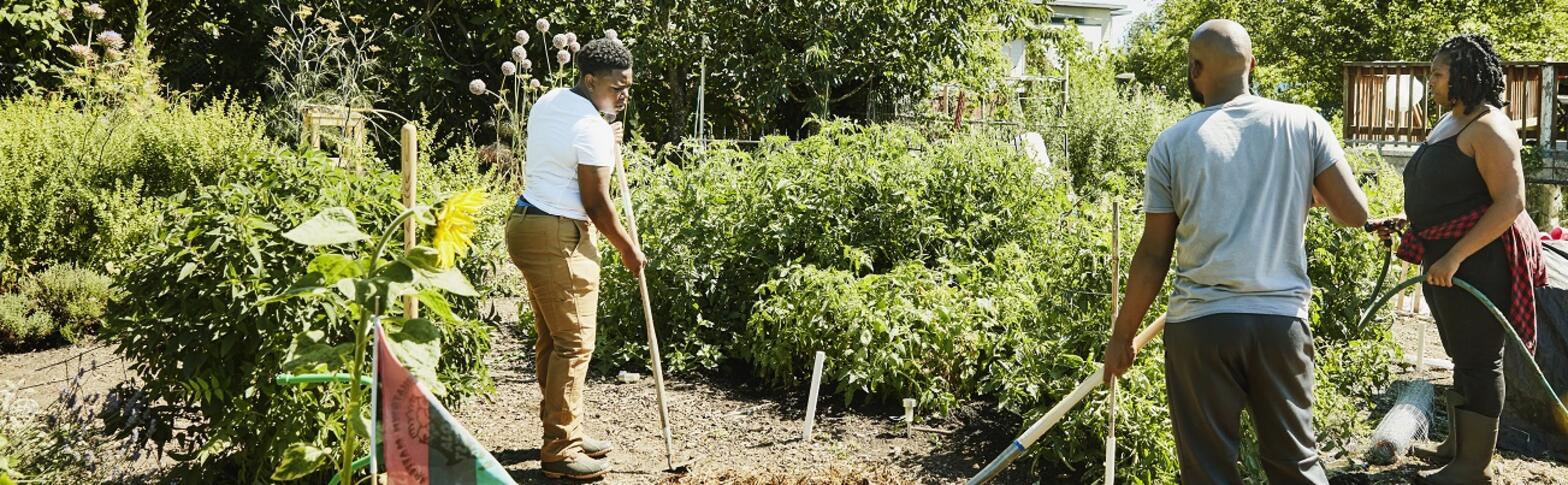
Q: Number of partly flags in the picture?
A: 1